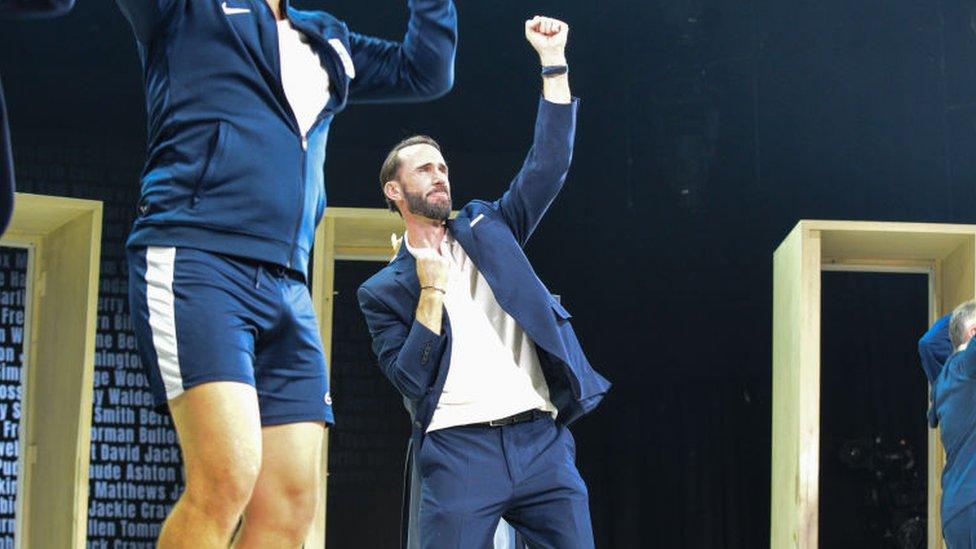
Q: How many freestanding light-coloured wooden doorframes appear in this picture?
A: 3